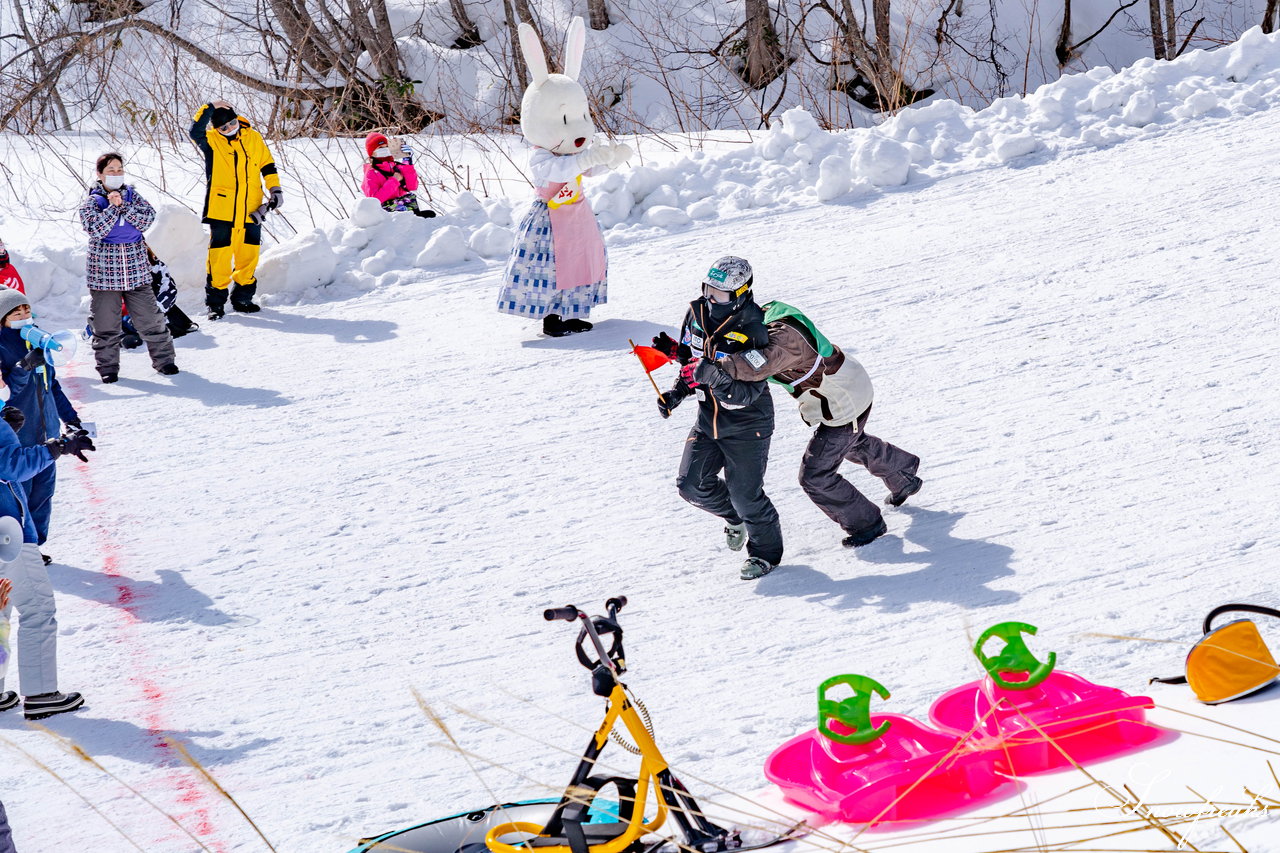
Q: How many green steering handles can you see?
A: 2